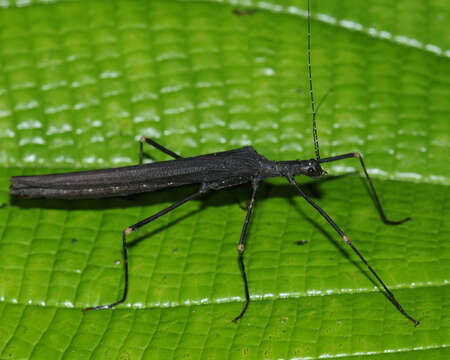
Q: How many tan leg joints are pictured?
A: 5